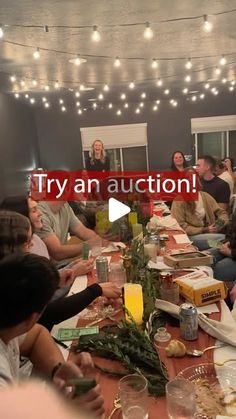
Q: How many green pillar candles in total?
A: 1